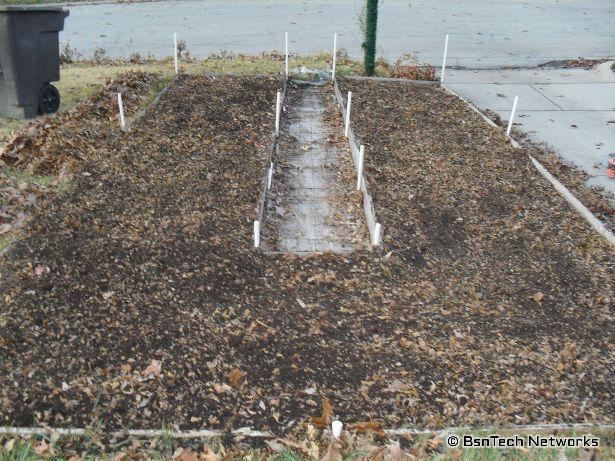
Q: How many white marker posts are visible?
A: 13